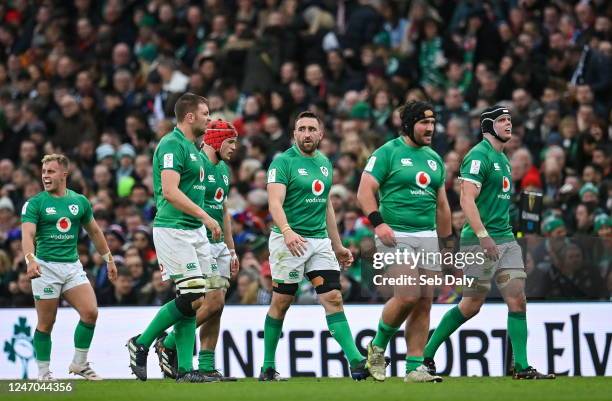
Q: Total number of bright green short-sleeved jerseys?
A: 6